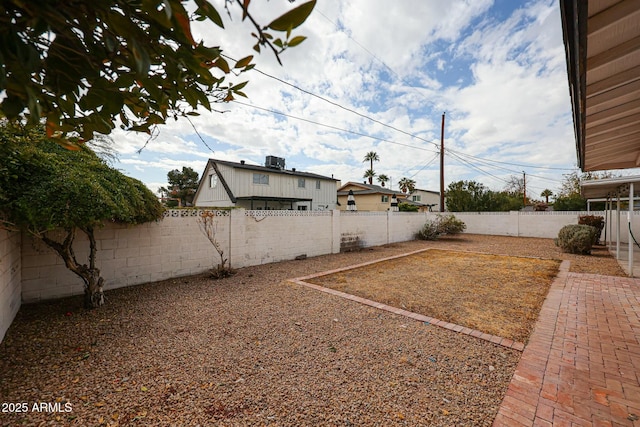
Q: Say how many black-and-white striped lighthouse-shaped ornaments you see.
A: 2